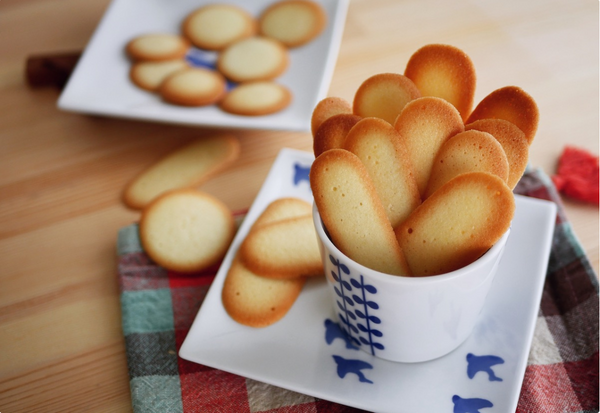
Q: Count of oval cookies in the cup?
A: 11